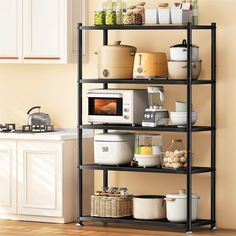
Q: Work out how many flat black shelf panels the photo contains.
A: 5